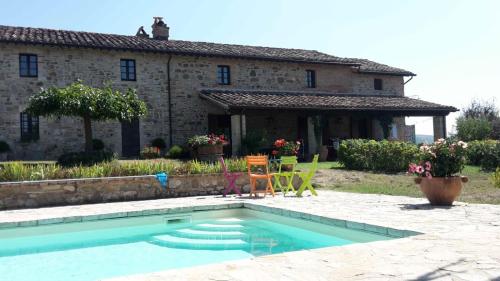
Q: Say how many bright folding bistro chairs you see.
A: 4